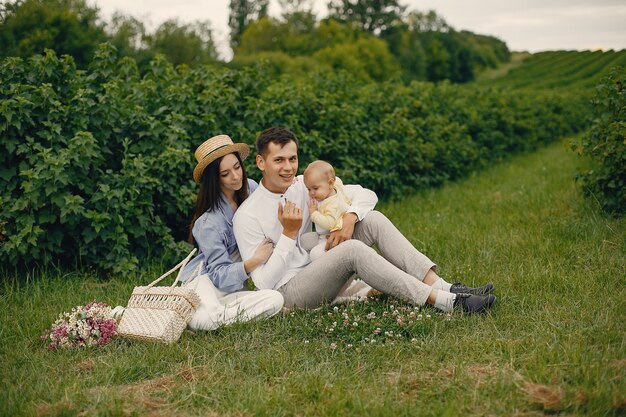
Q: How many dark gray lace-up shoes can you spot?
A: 2